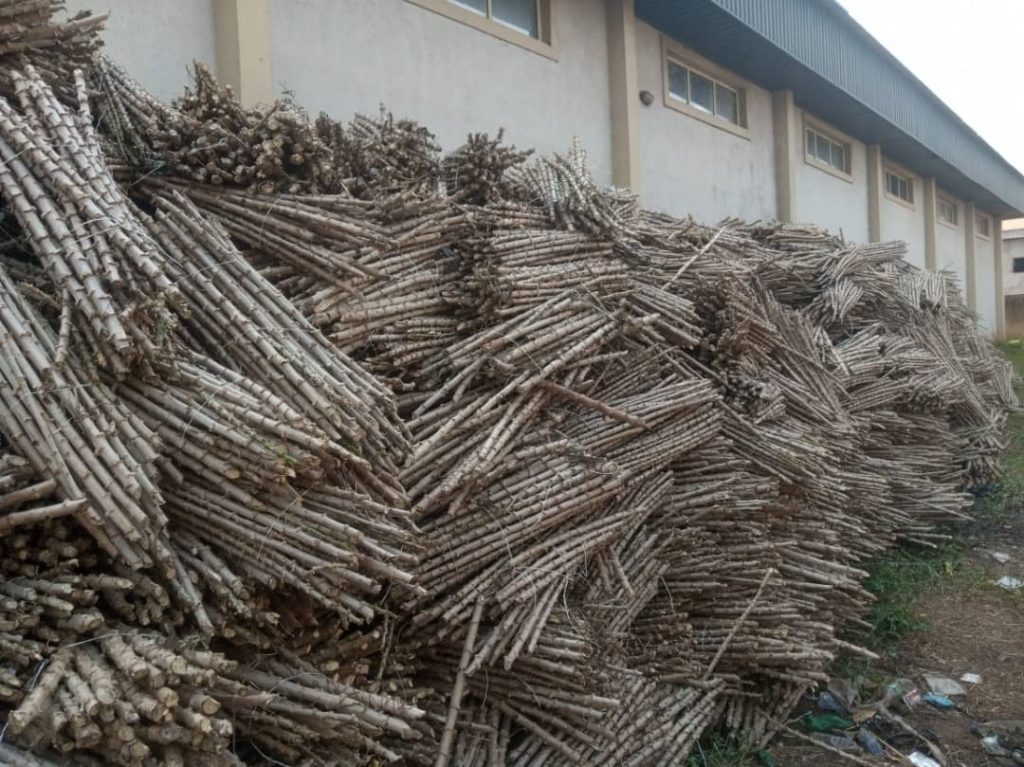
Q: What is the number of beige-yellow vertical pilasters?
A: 7